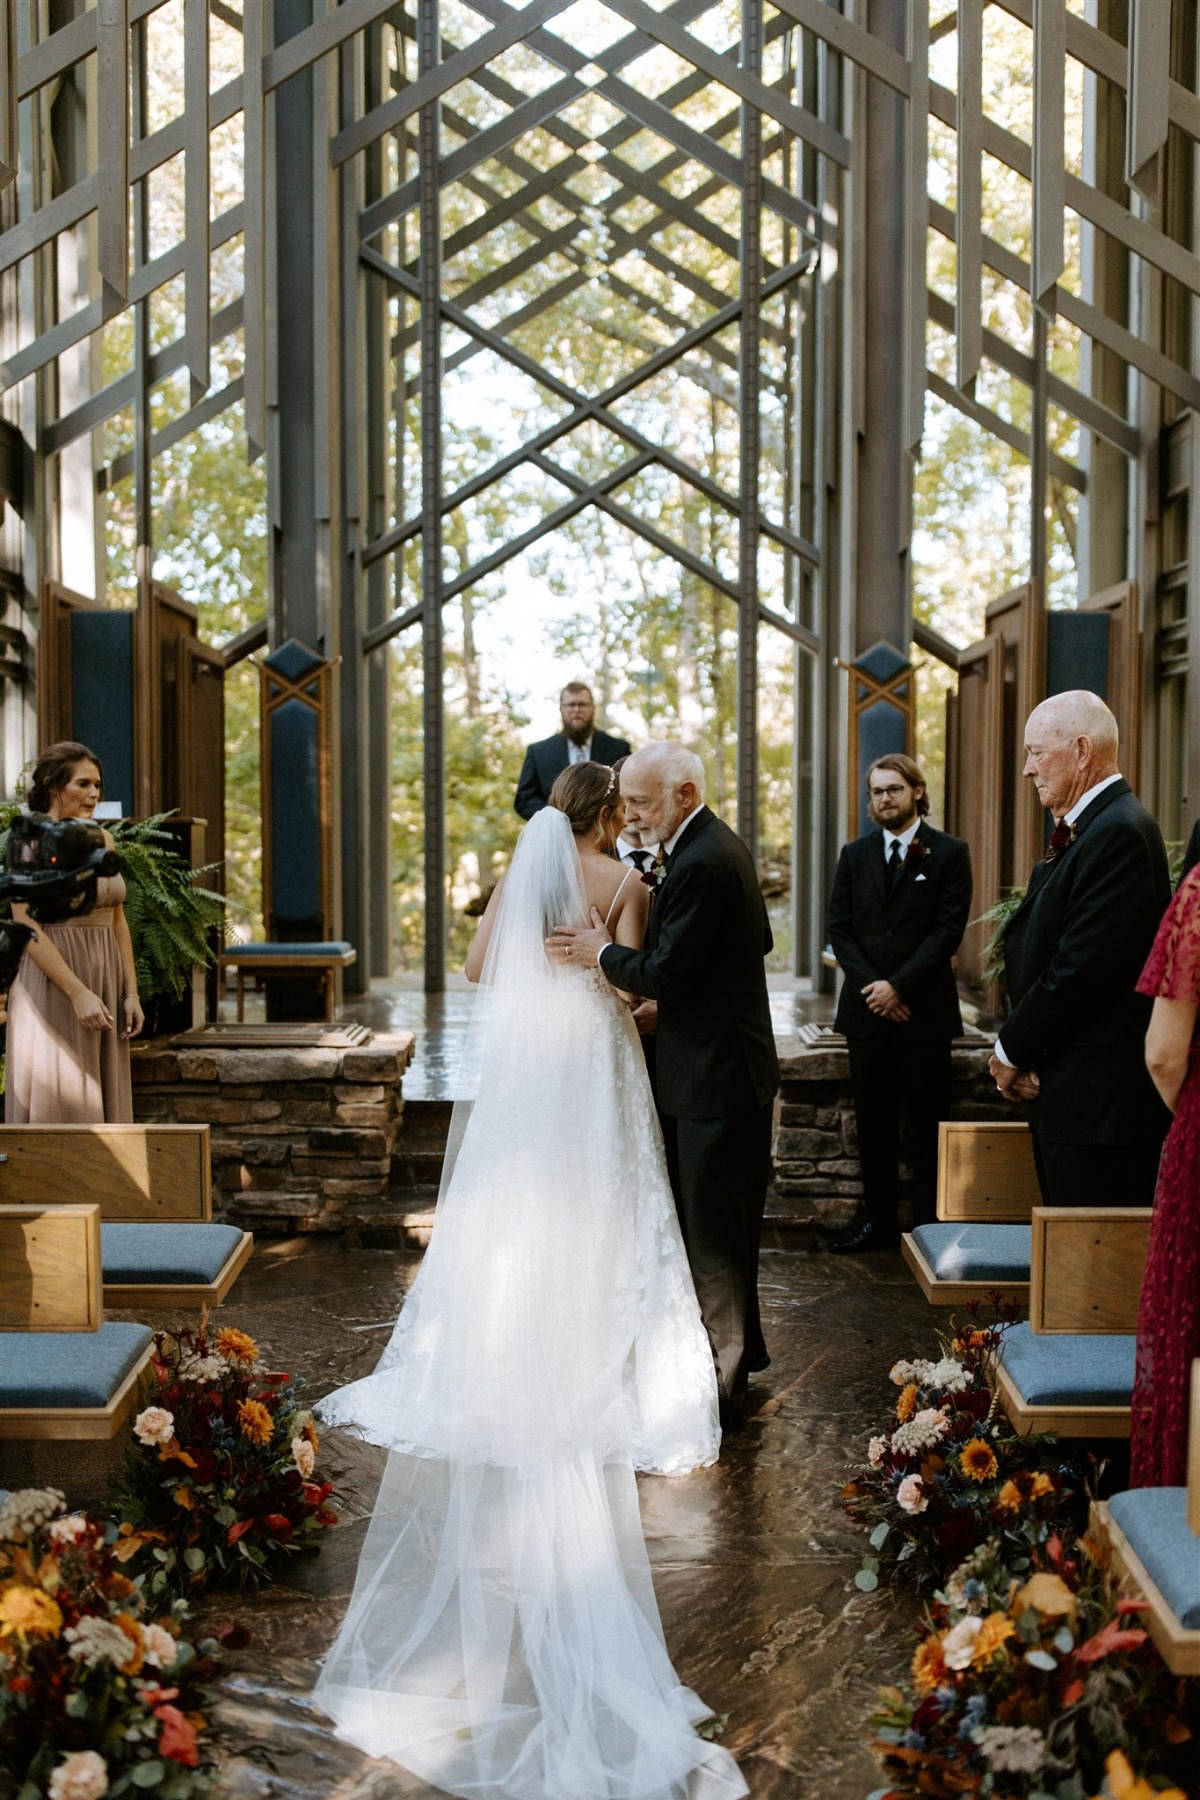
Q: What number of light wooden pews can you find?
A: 5